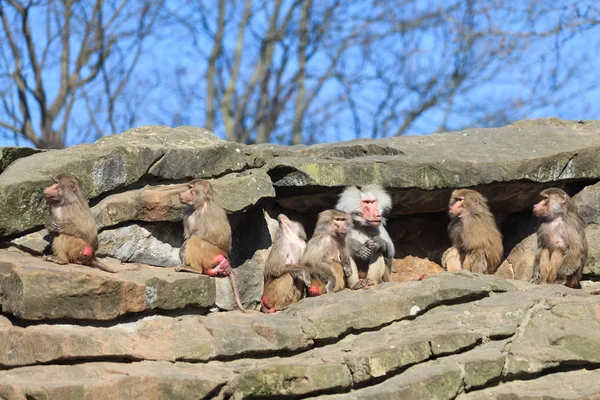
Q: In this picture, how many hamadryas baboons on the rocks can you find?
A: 7